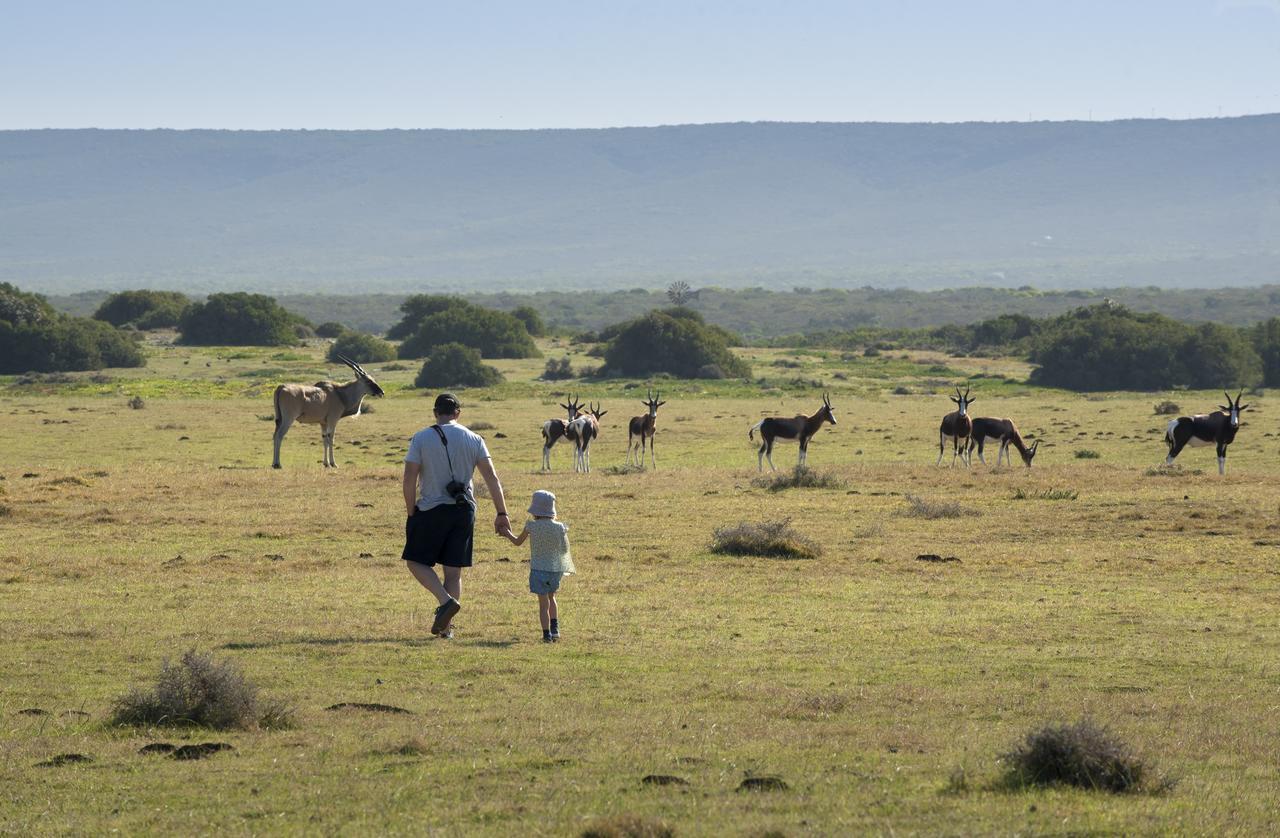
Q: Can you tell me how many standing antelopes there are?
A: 8